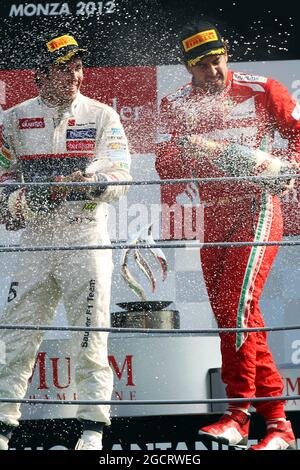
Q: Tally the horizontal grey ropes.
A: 4